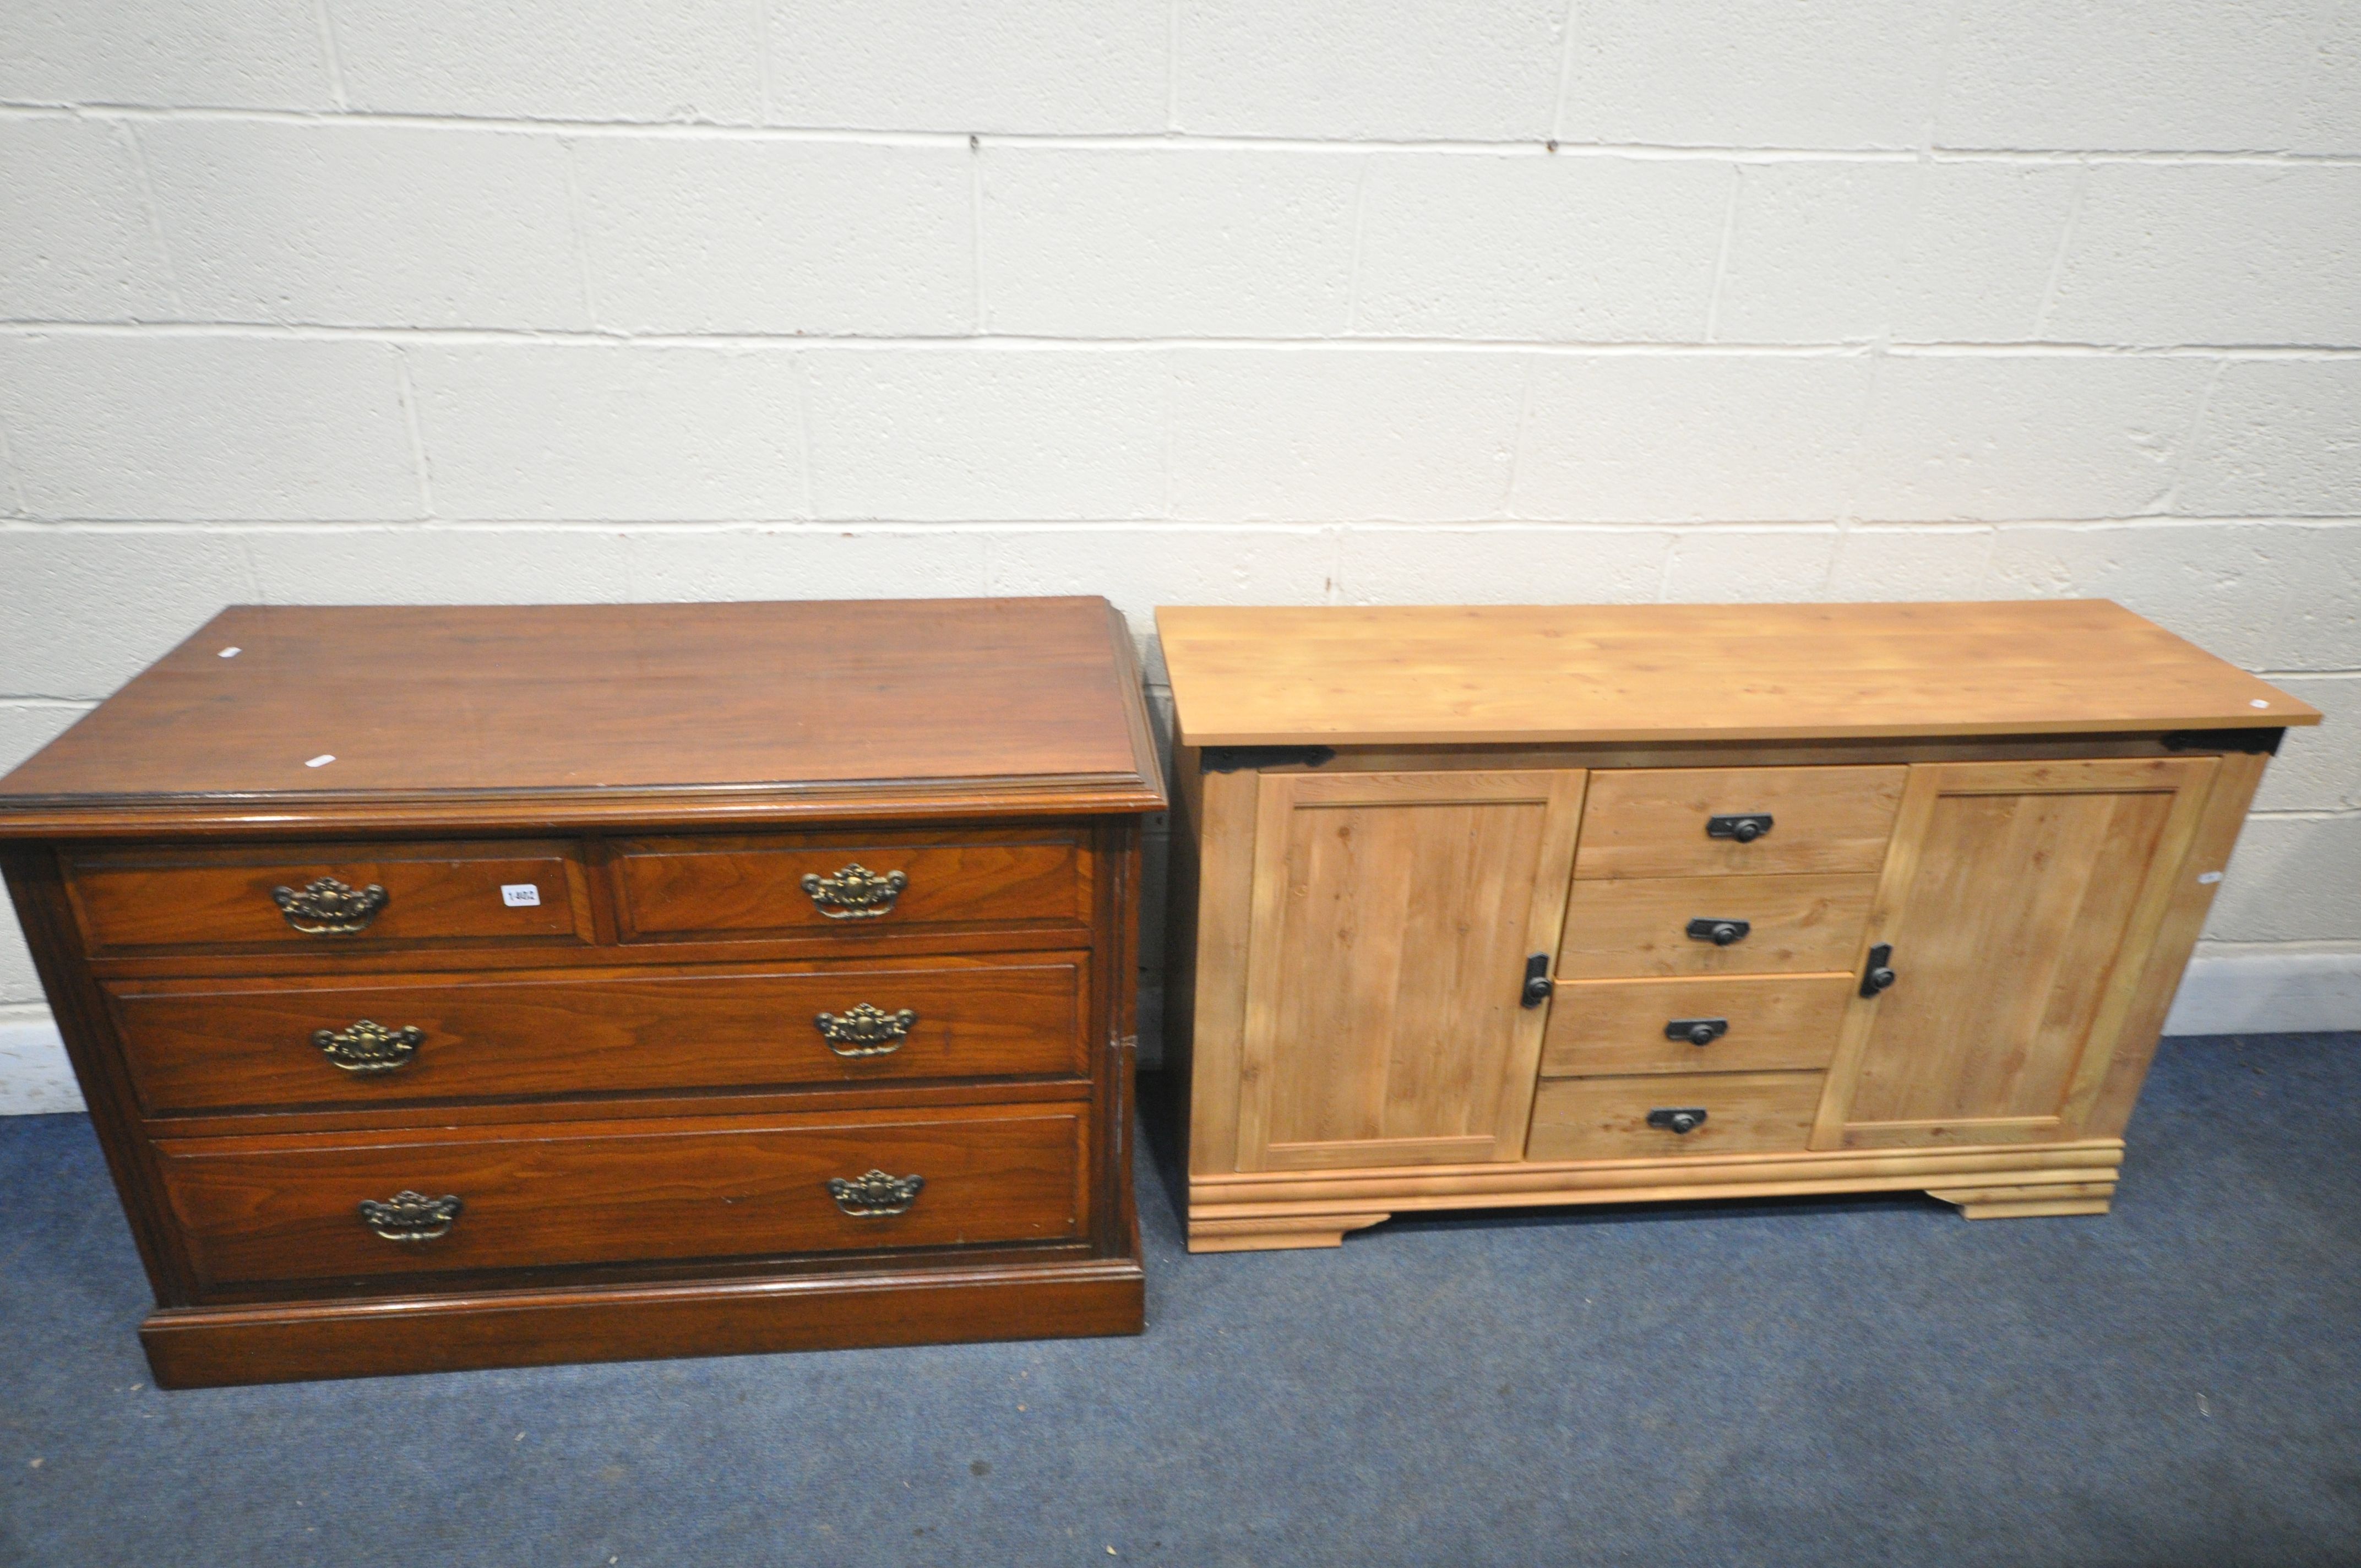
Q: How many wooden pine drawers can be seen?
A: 4